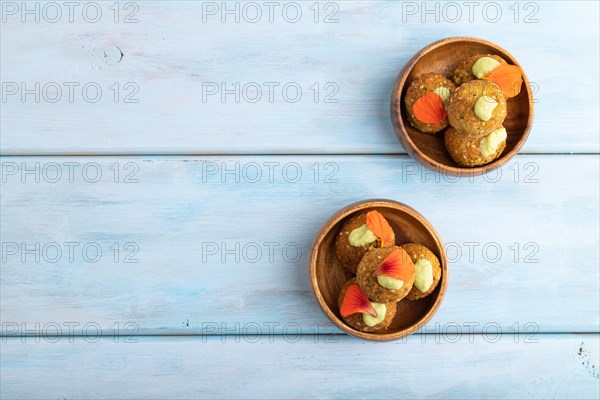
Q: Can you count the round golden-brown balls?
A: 8